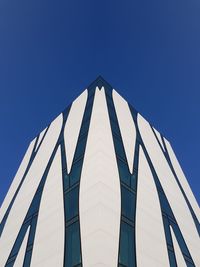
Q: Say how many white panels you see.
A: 13